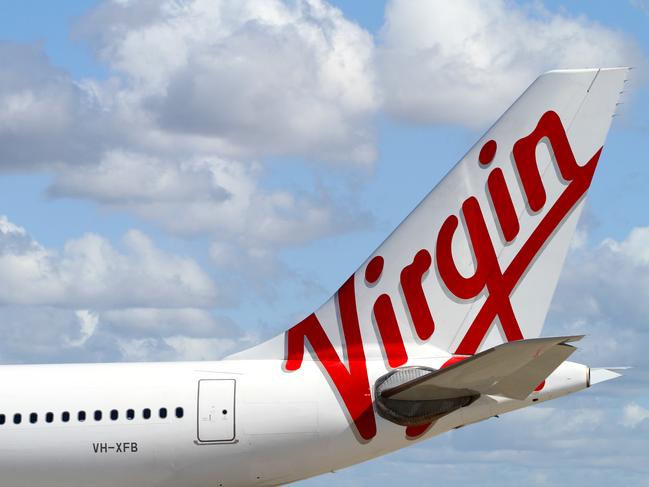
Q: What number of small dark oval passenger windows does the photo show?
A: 12